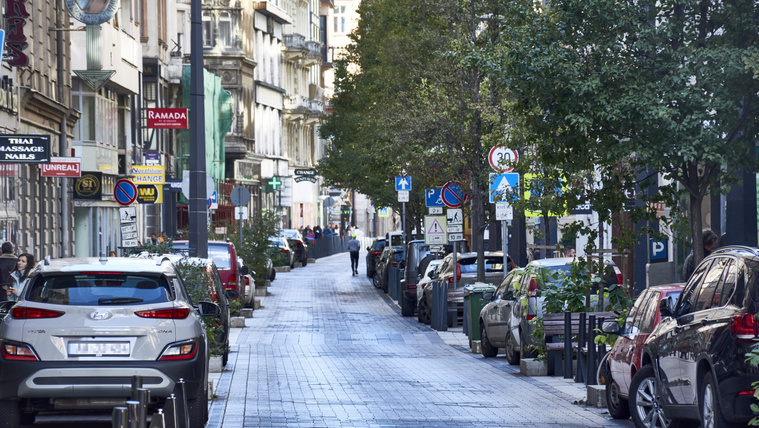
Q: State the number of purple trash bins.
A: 0